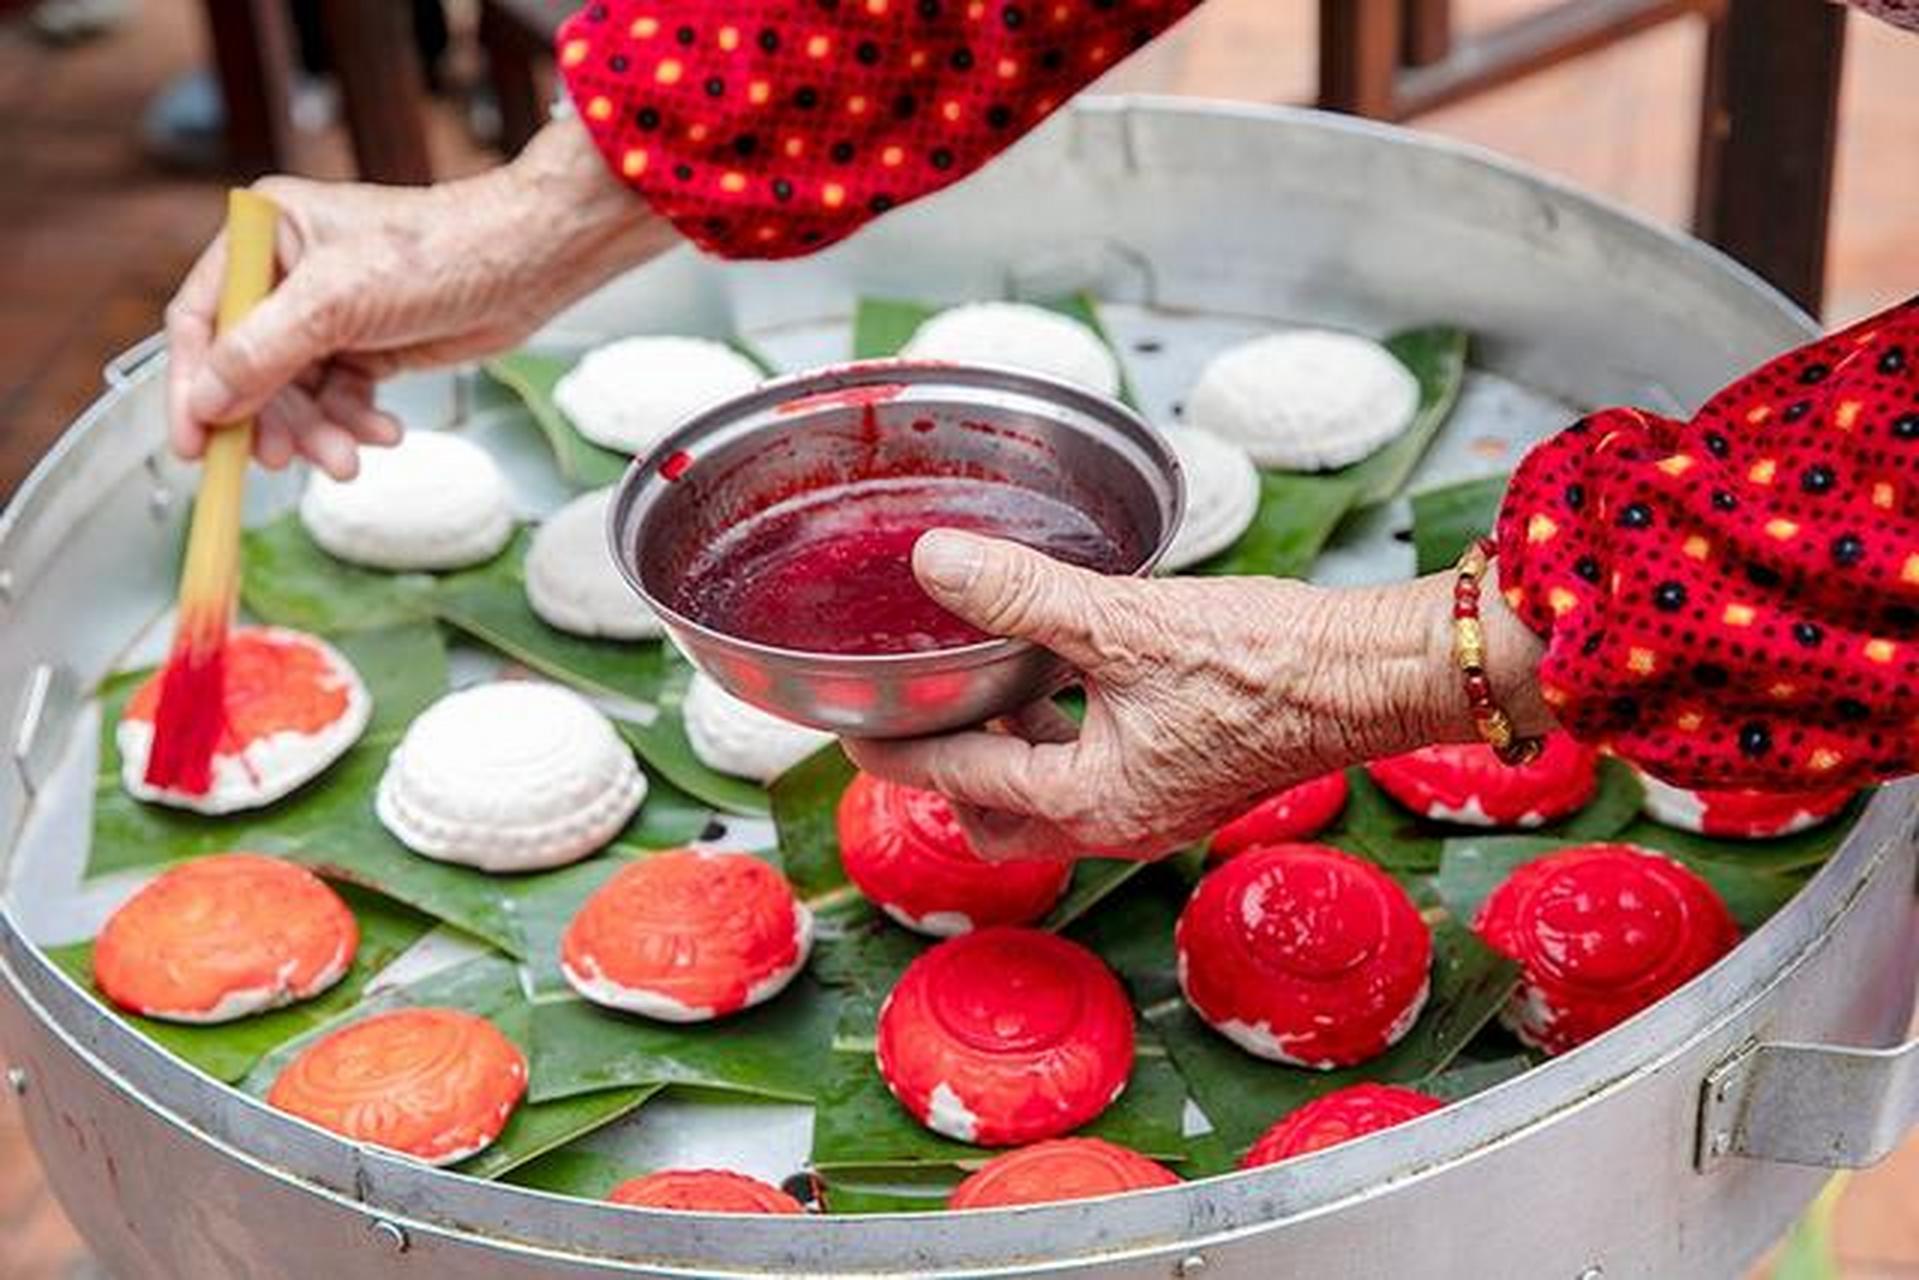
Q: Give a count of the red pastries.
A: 14